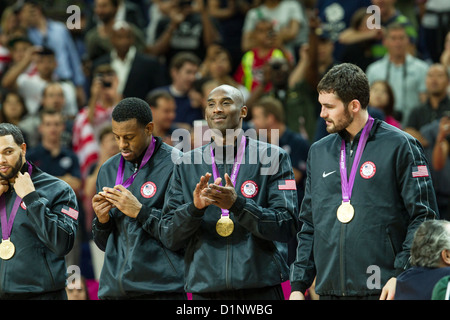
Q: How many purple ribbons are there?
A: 4